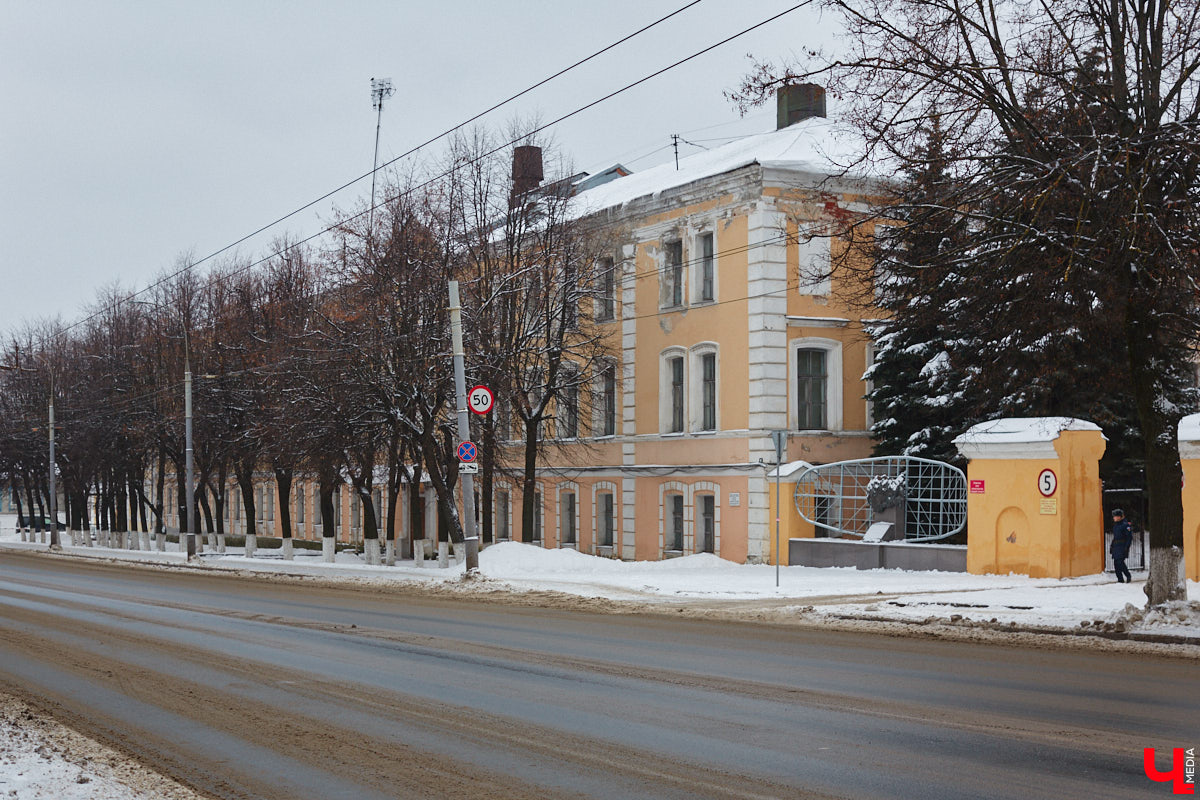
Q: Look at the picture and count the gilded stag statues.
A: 0